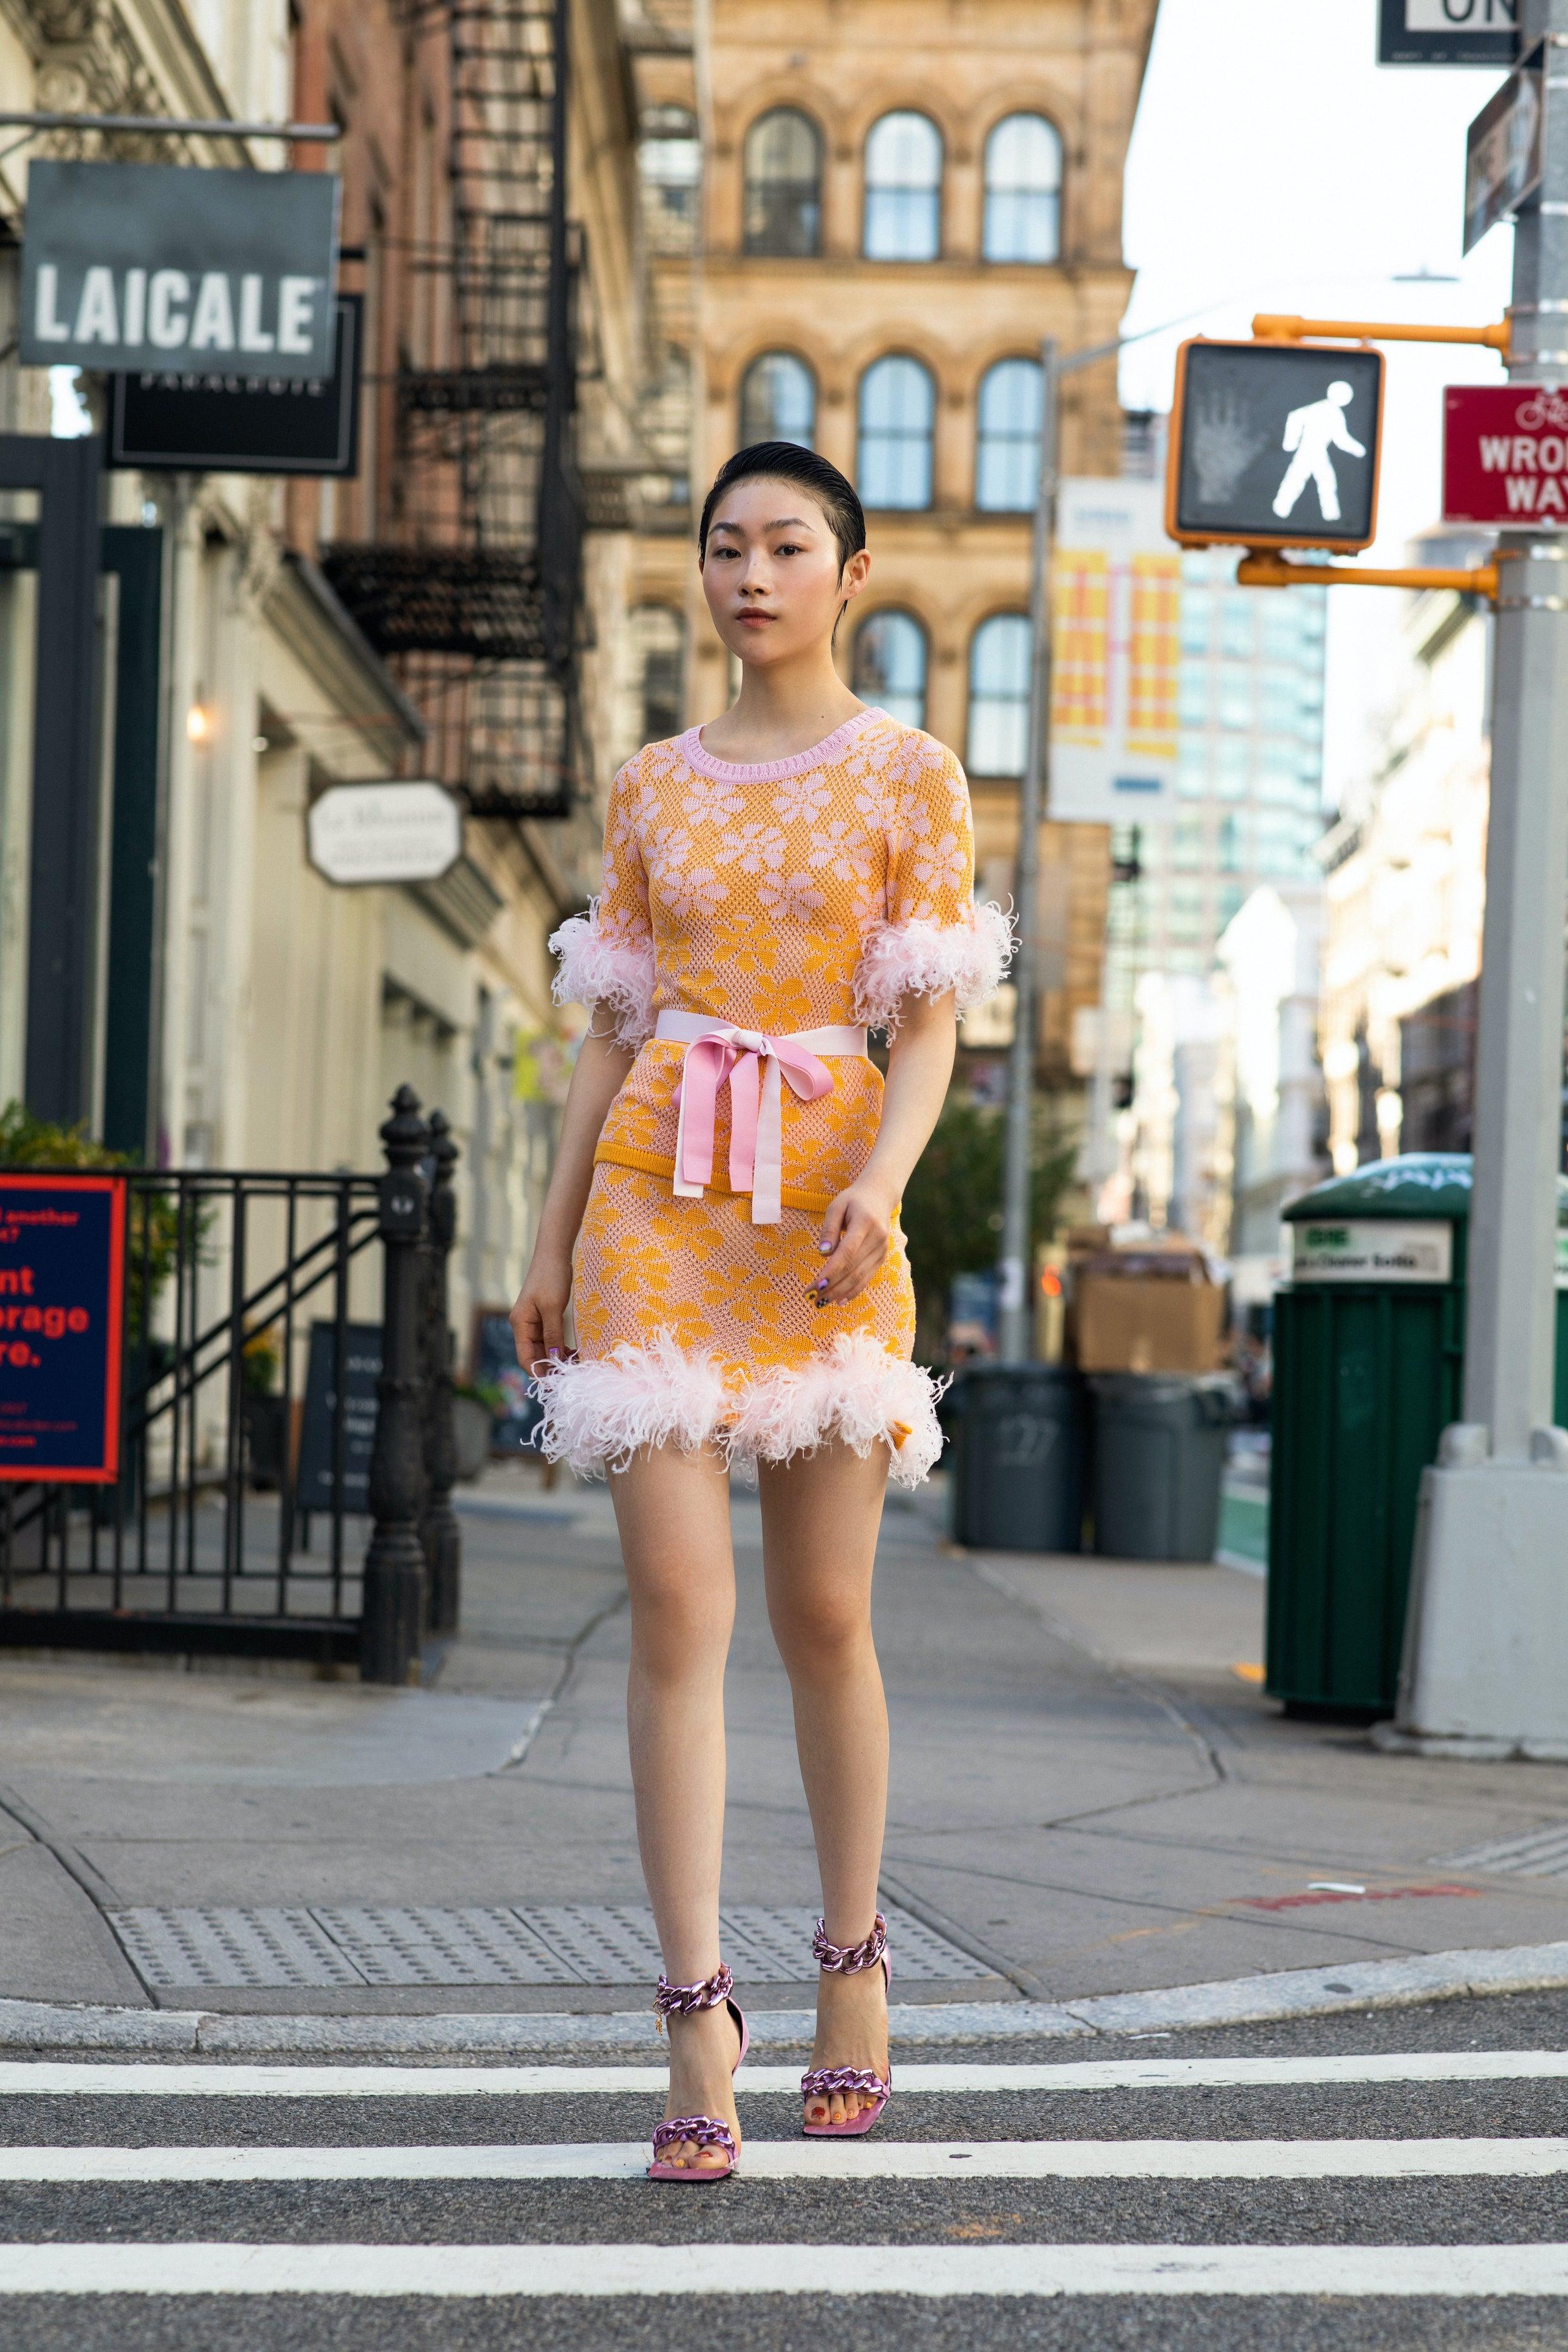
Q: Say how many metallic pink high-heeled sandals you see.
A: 2